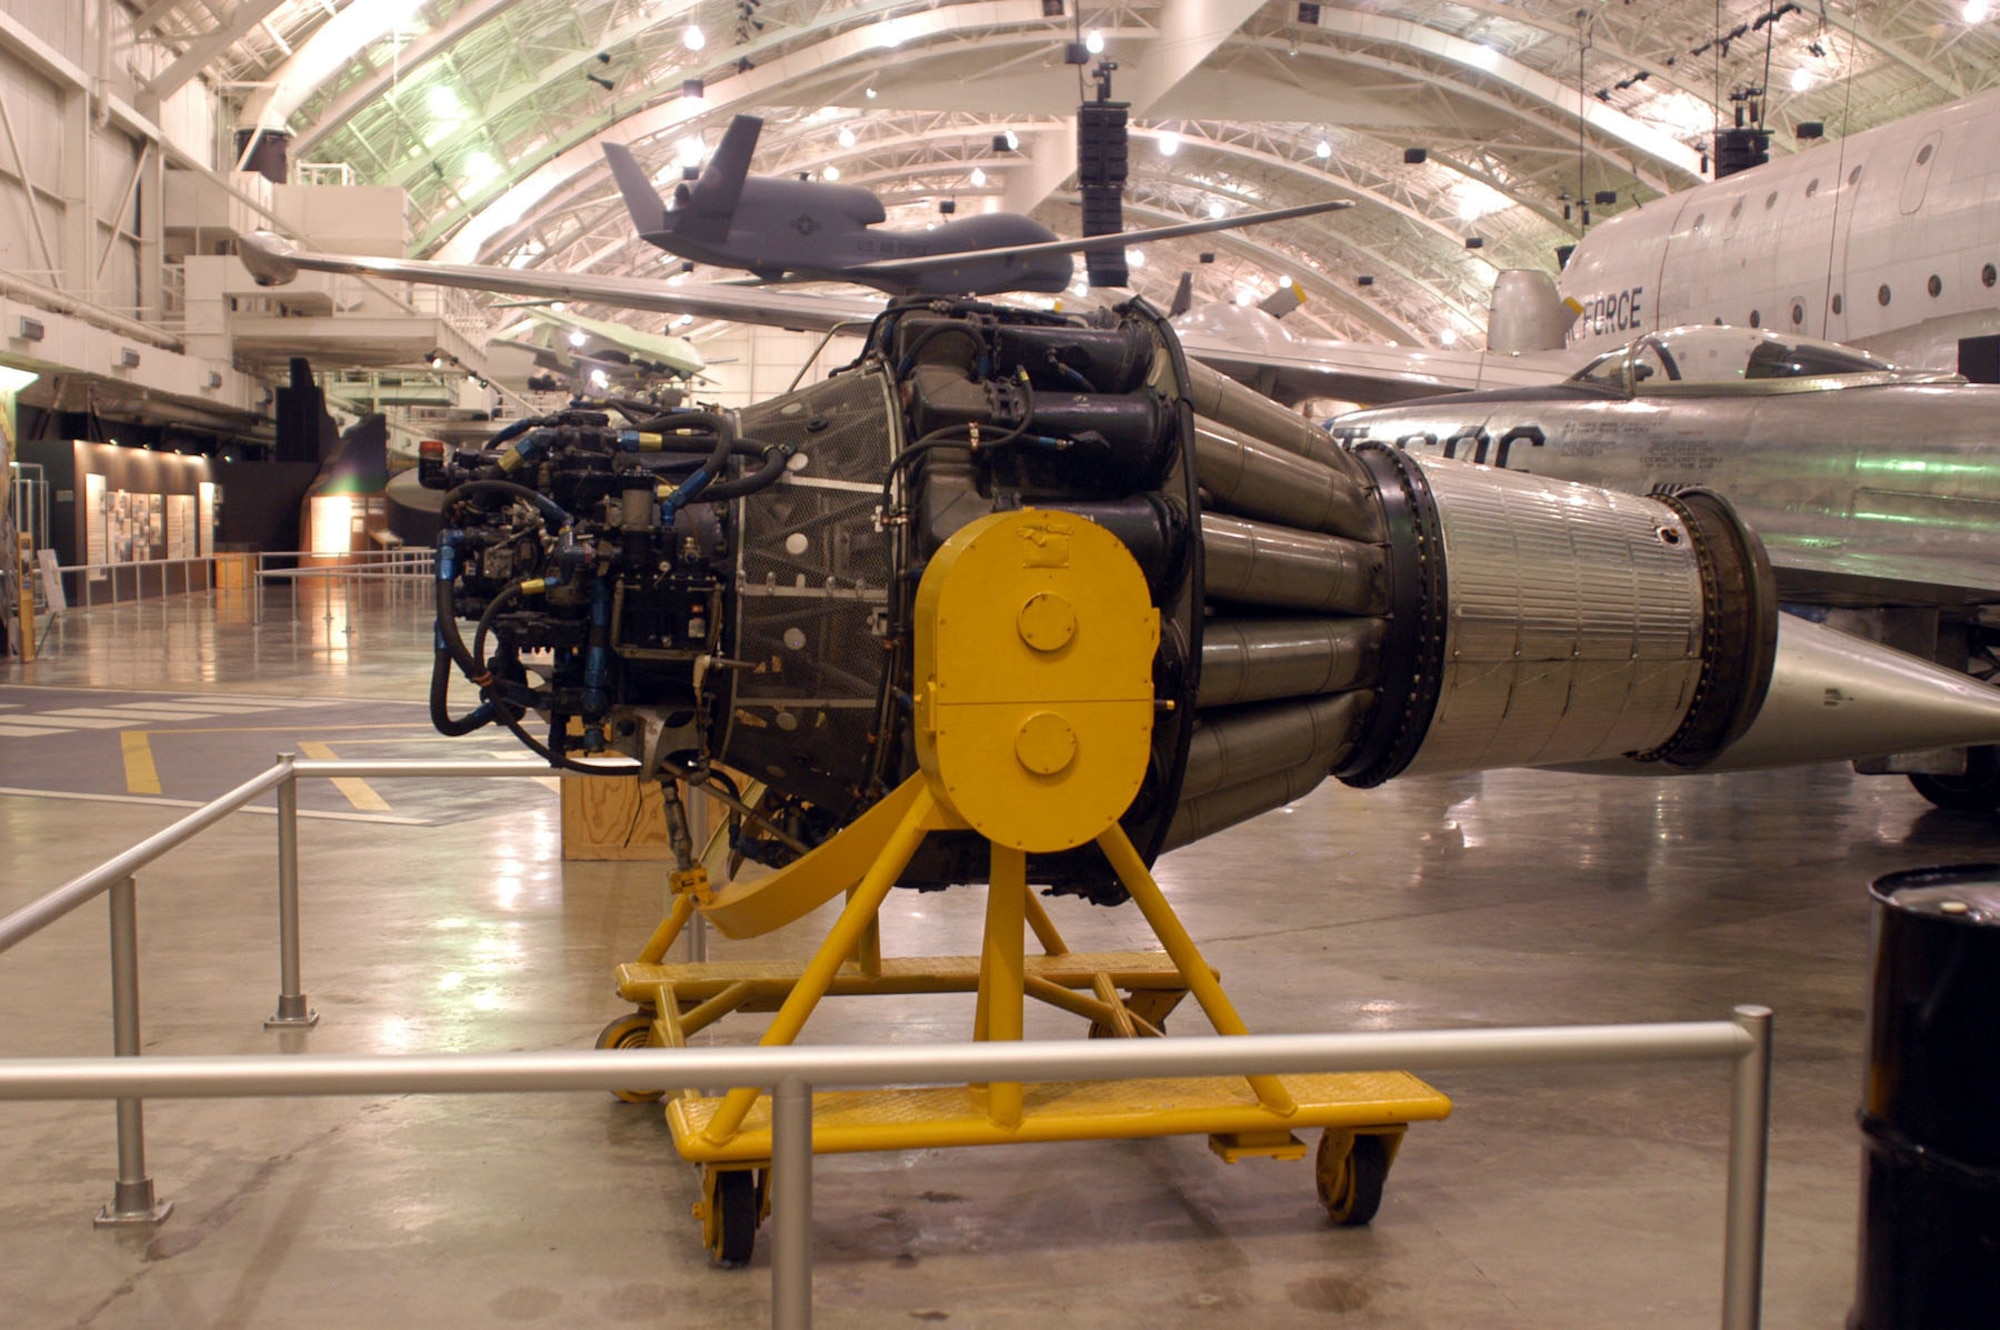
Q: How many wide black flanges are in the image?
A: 2